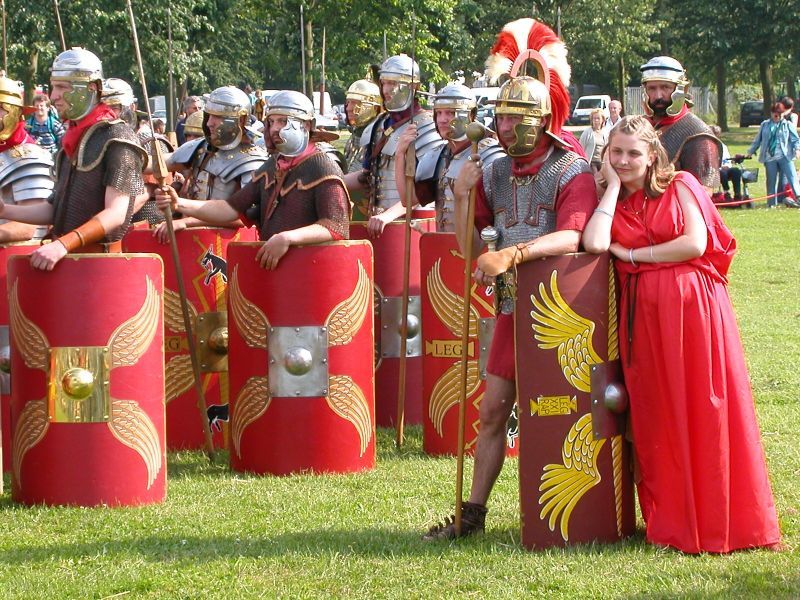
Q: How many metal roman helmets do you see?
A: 11